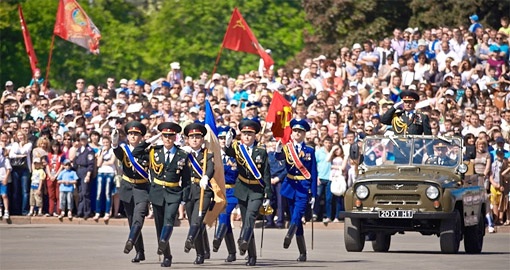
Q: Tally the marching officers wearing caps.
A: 6